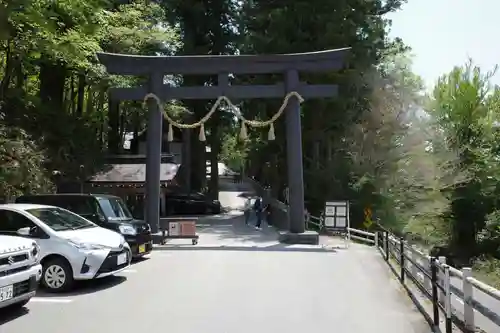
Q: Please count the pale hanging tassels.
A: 4